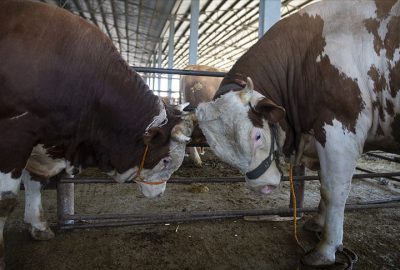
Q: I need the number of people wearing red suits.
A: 0